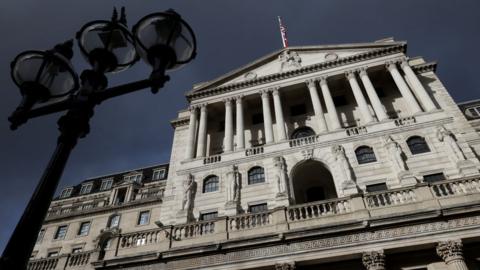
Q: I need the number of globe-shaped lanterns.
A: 3